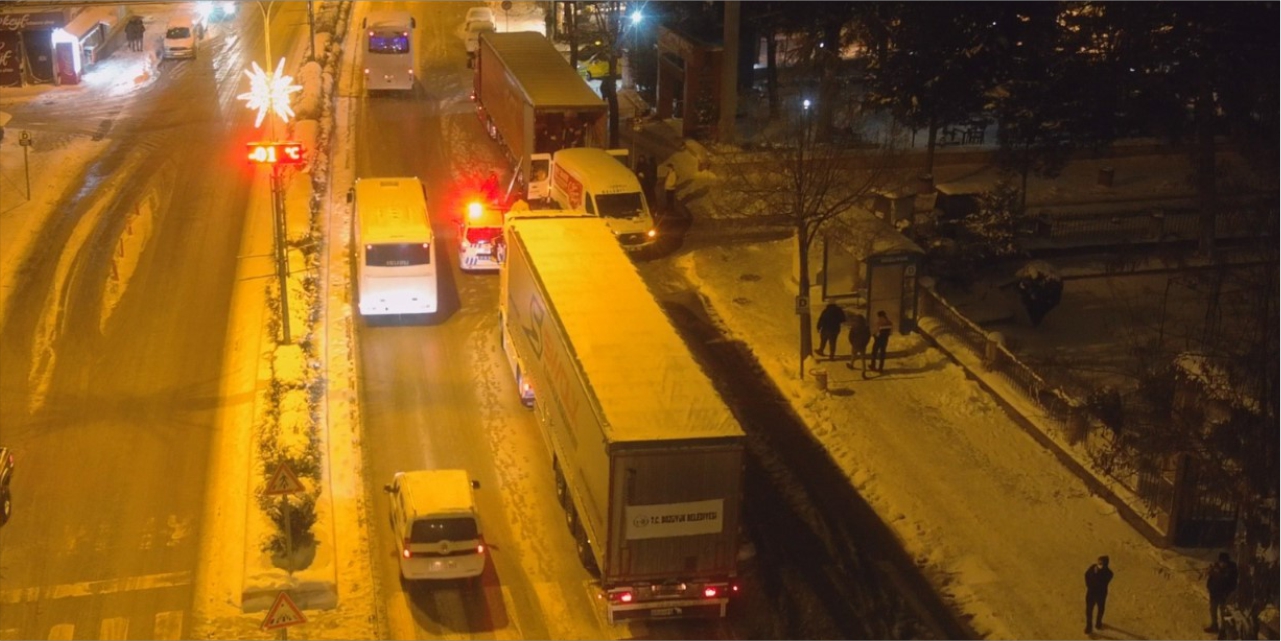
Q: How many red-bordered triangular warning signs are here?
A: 2